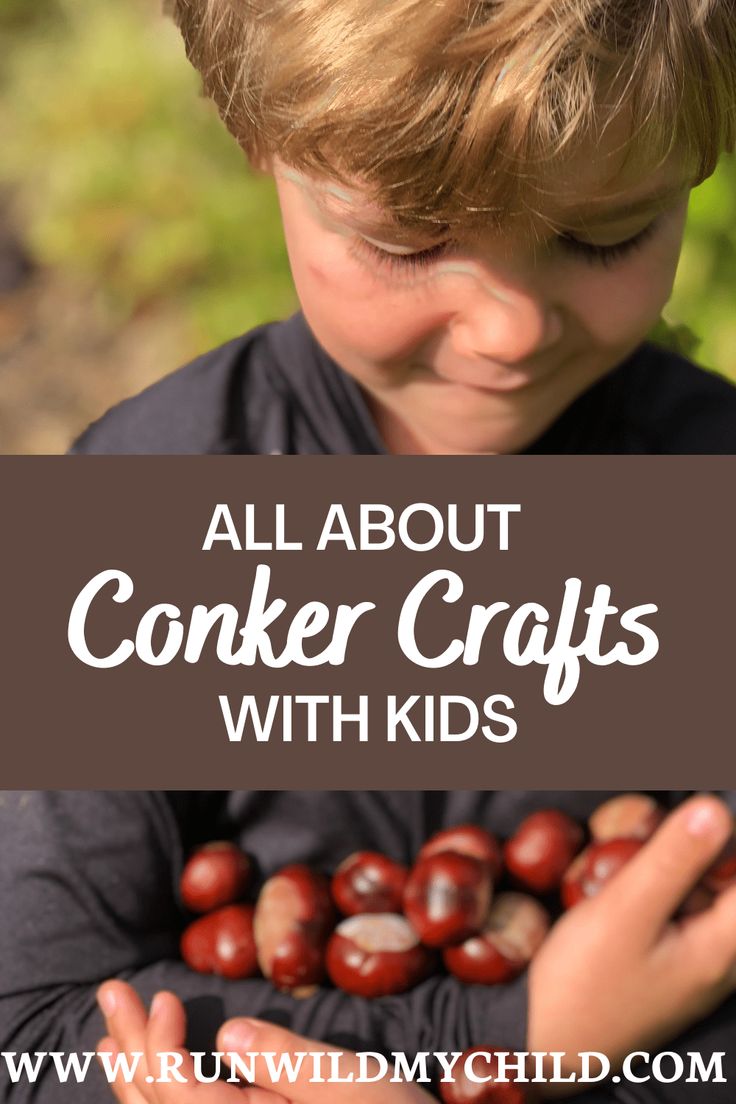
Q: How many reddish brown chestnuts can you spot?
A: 13